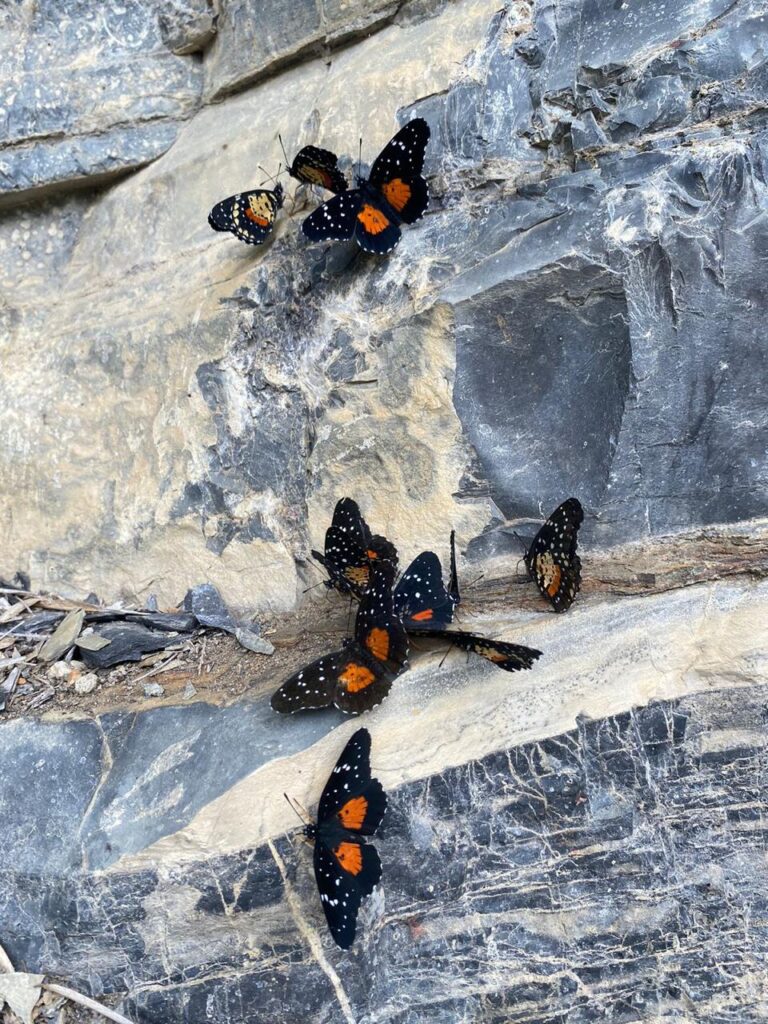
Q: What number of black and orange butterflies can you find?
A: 9